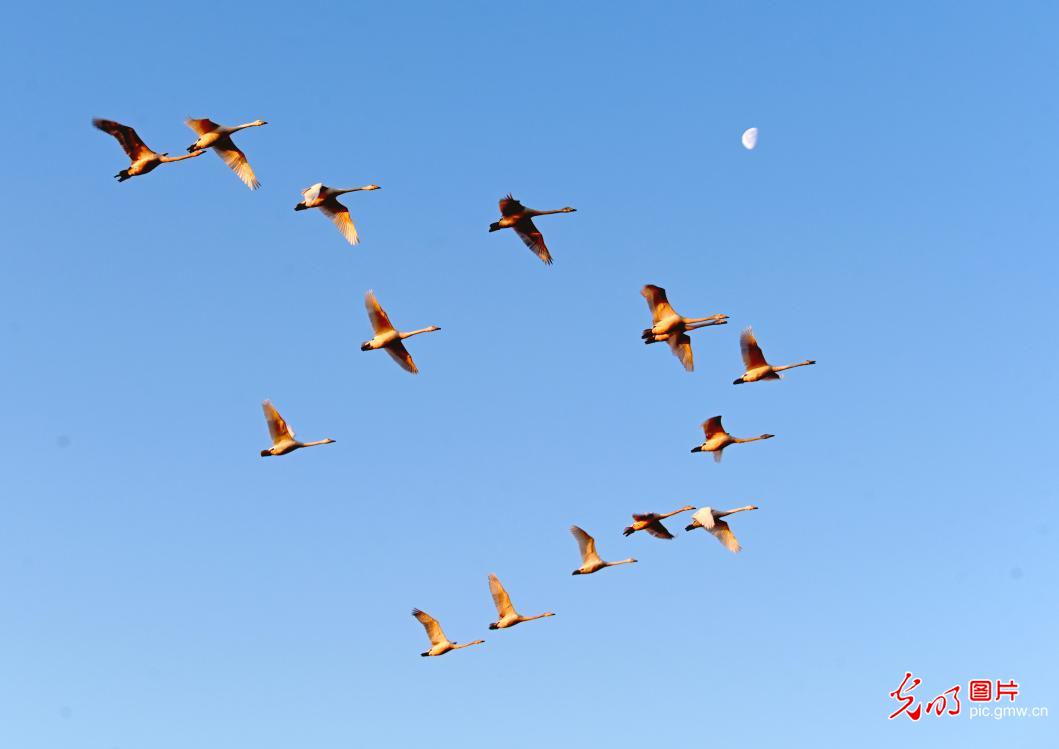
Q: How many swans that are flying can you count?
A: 15